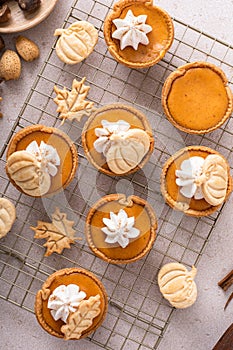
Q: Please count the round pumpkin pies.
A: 7